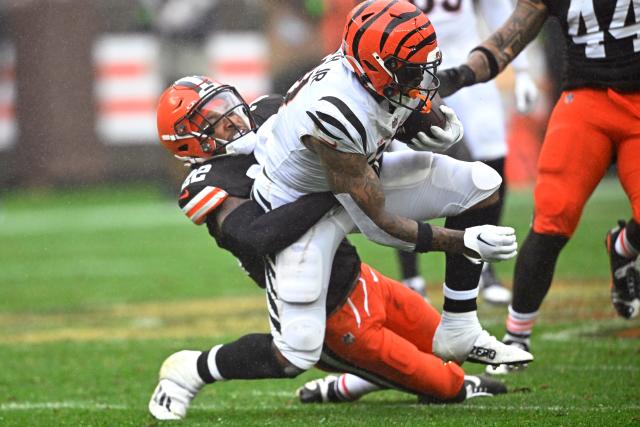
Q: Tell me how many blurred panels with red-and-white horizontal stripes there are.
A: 3